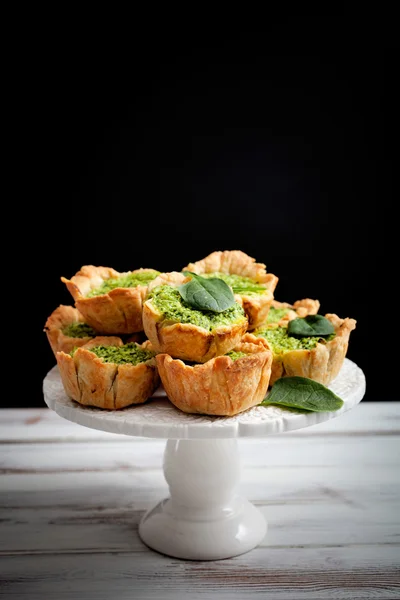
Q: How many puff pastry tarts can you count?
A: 8